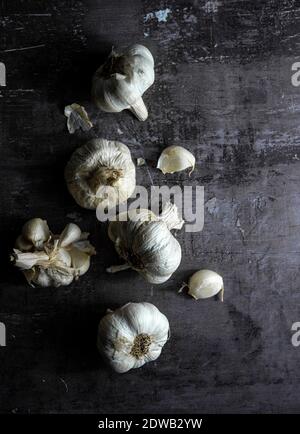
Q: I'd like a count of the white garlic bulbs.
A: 5